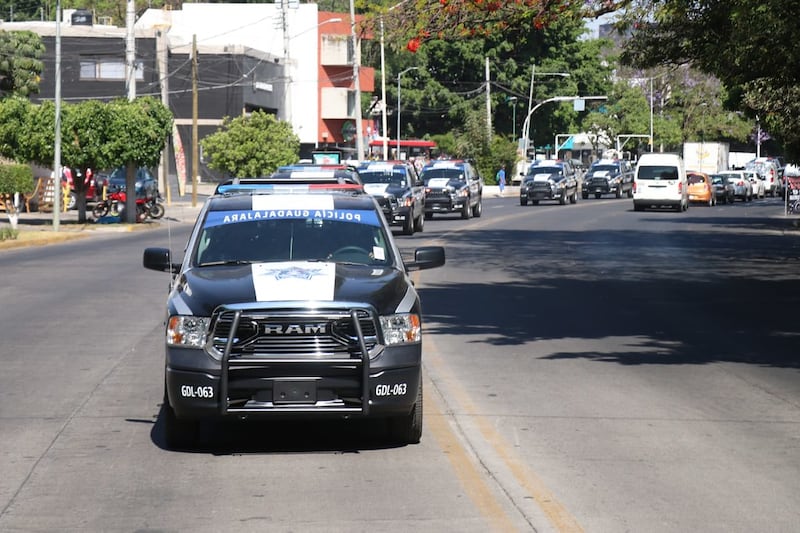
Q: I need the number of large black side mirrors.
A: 2